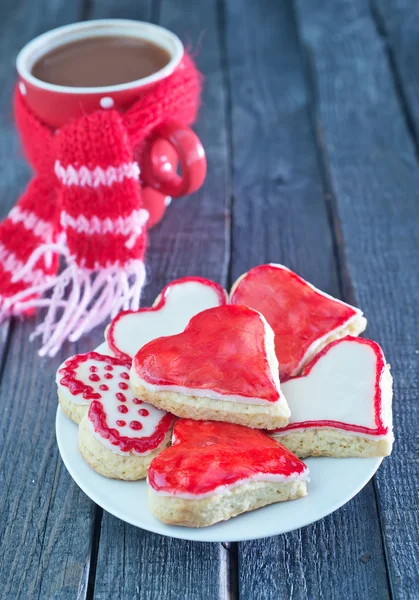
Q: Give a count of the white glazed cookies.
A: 3